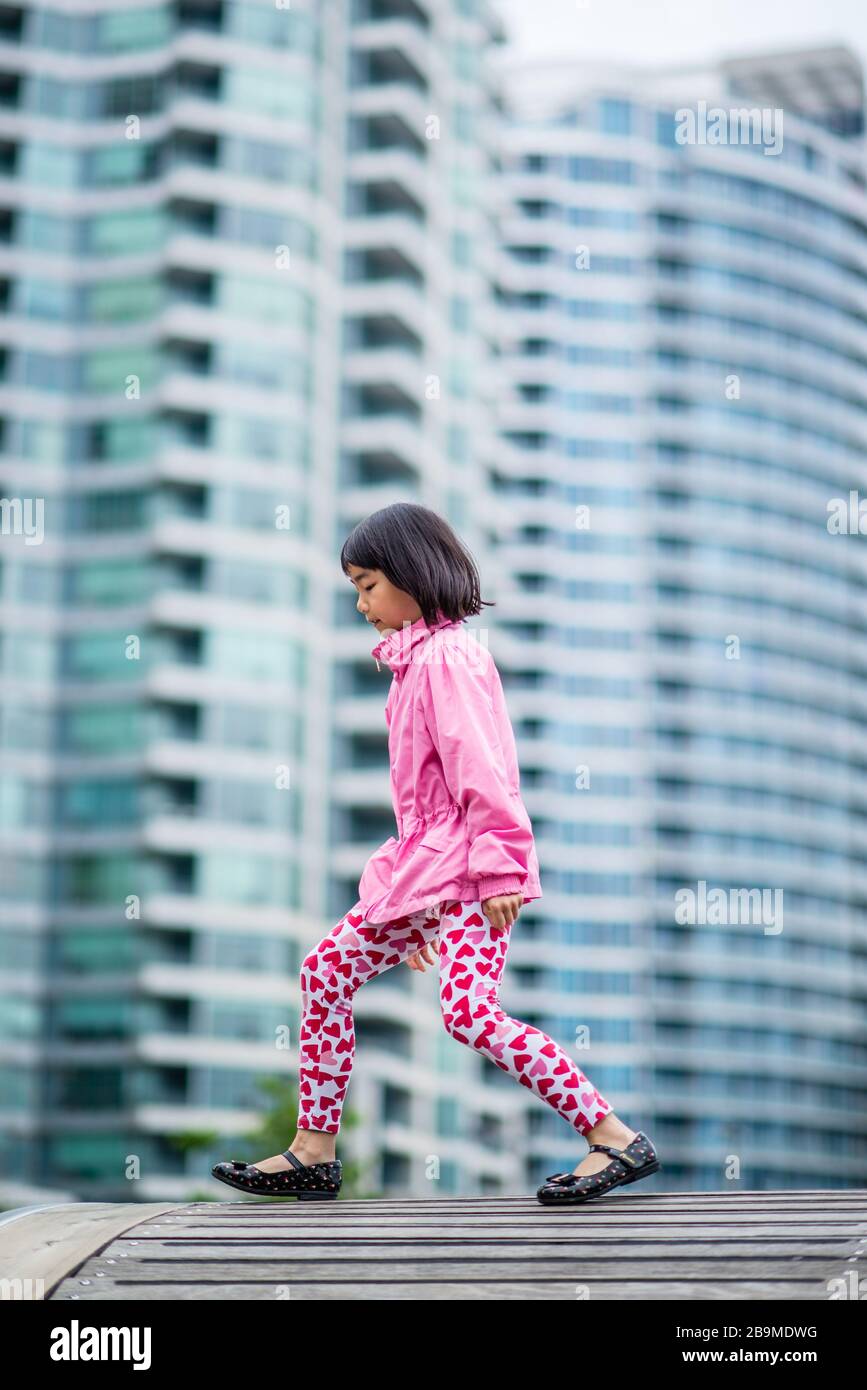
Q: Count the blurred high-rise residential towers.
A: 2